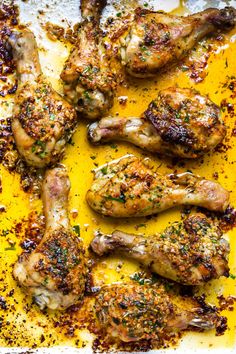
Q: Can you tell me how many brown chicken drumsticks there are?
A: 8